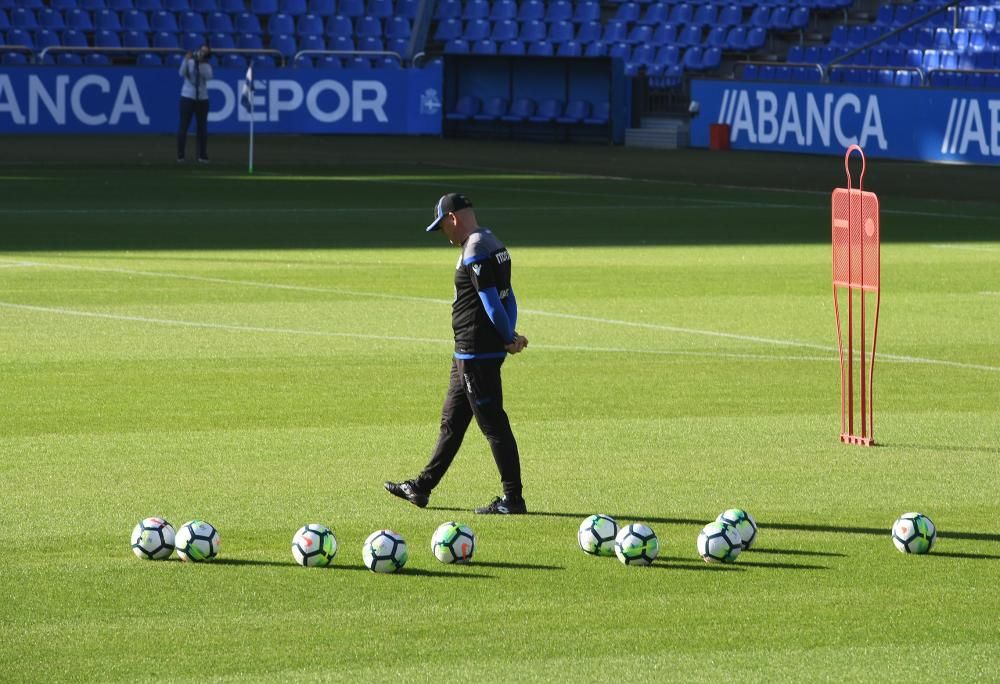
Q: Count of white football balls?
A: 10